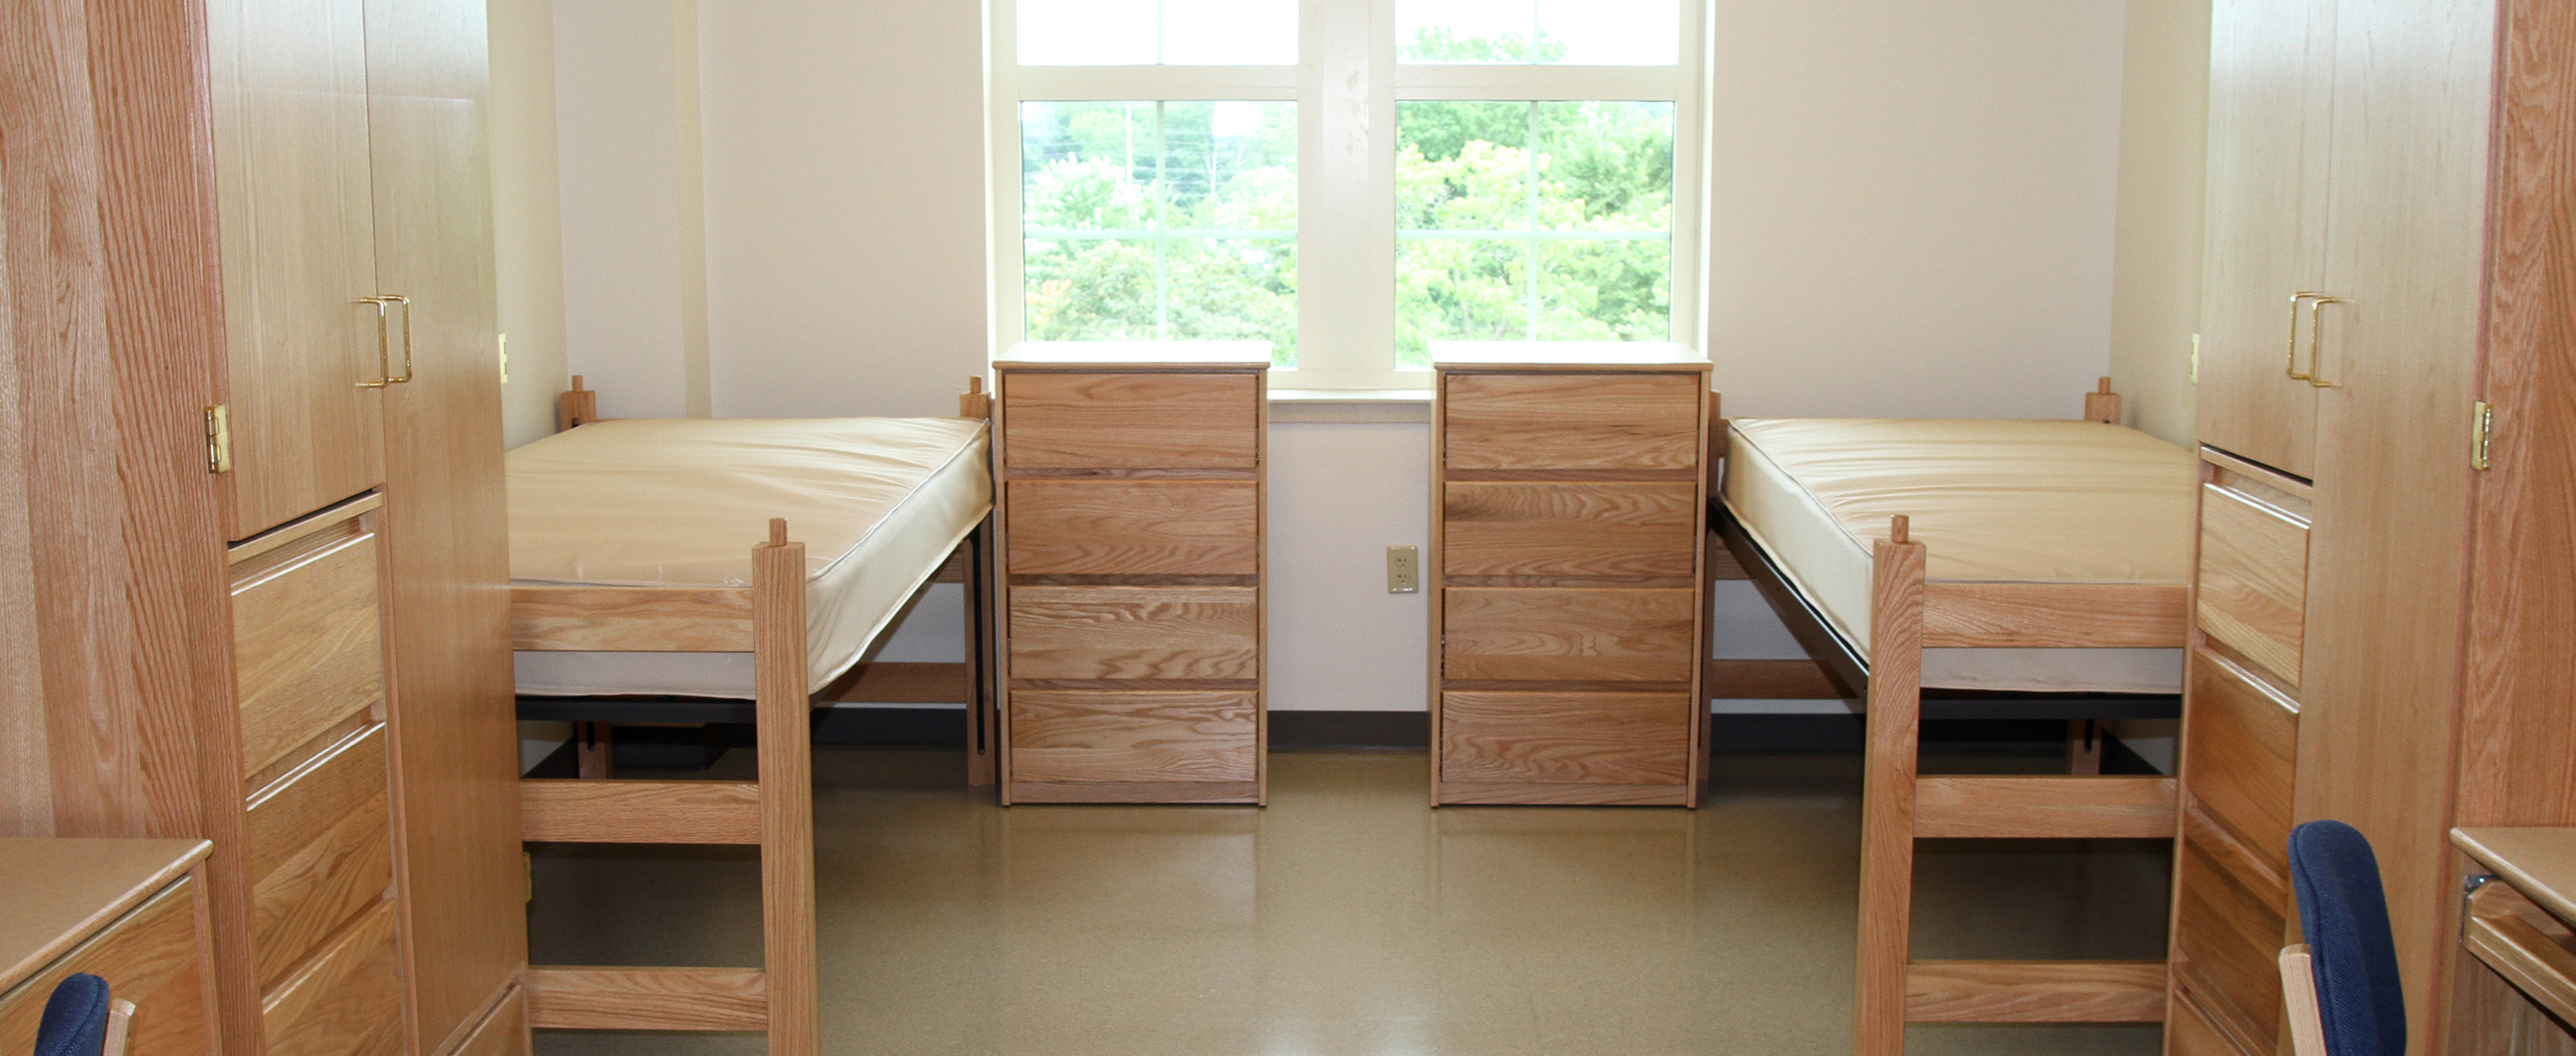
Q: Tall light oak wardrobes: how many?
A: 2